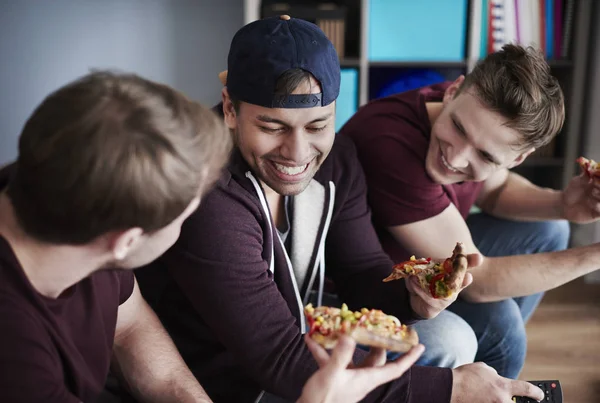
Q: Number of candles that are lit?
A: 0